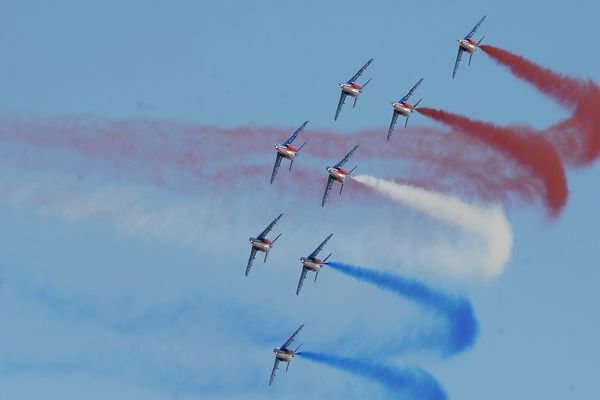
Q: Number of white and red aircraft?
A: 8